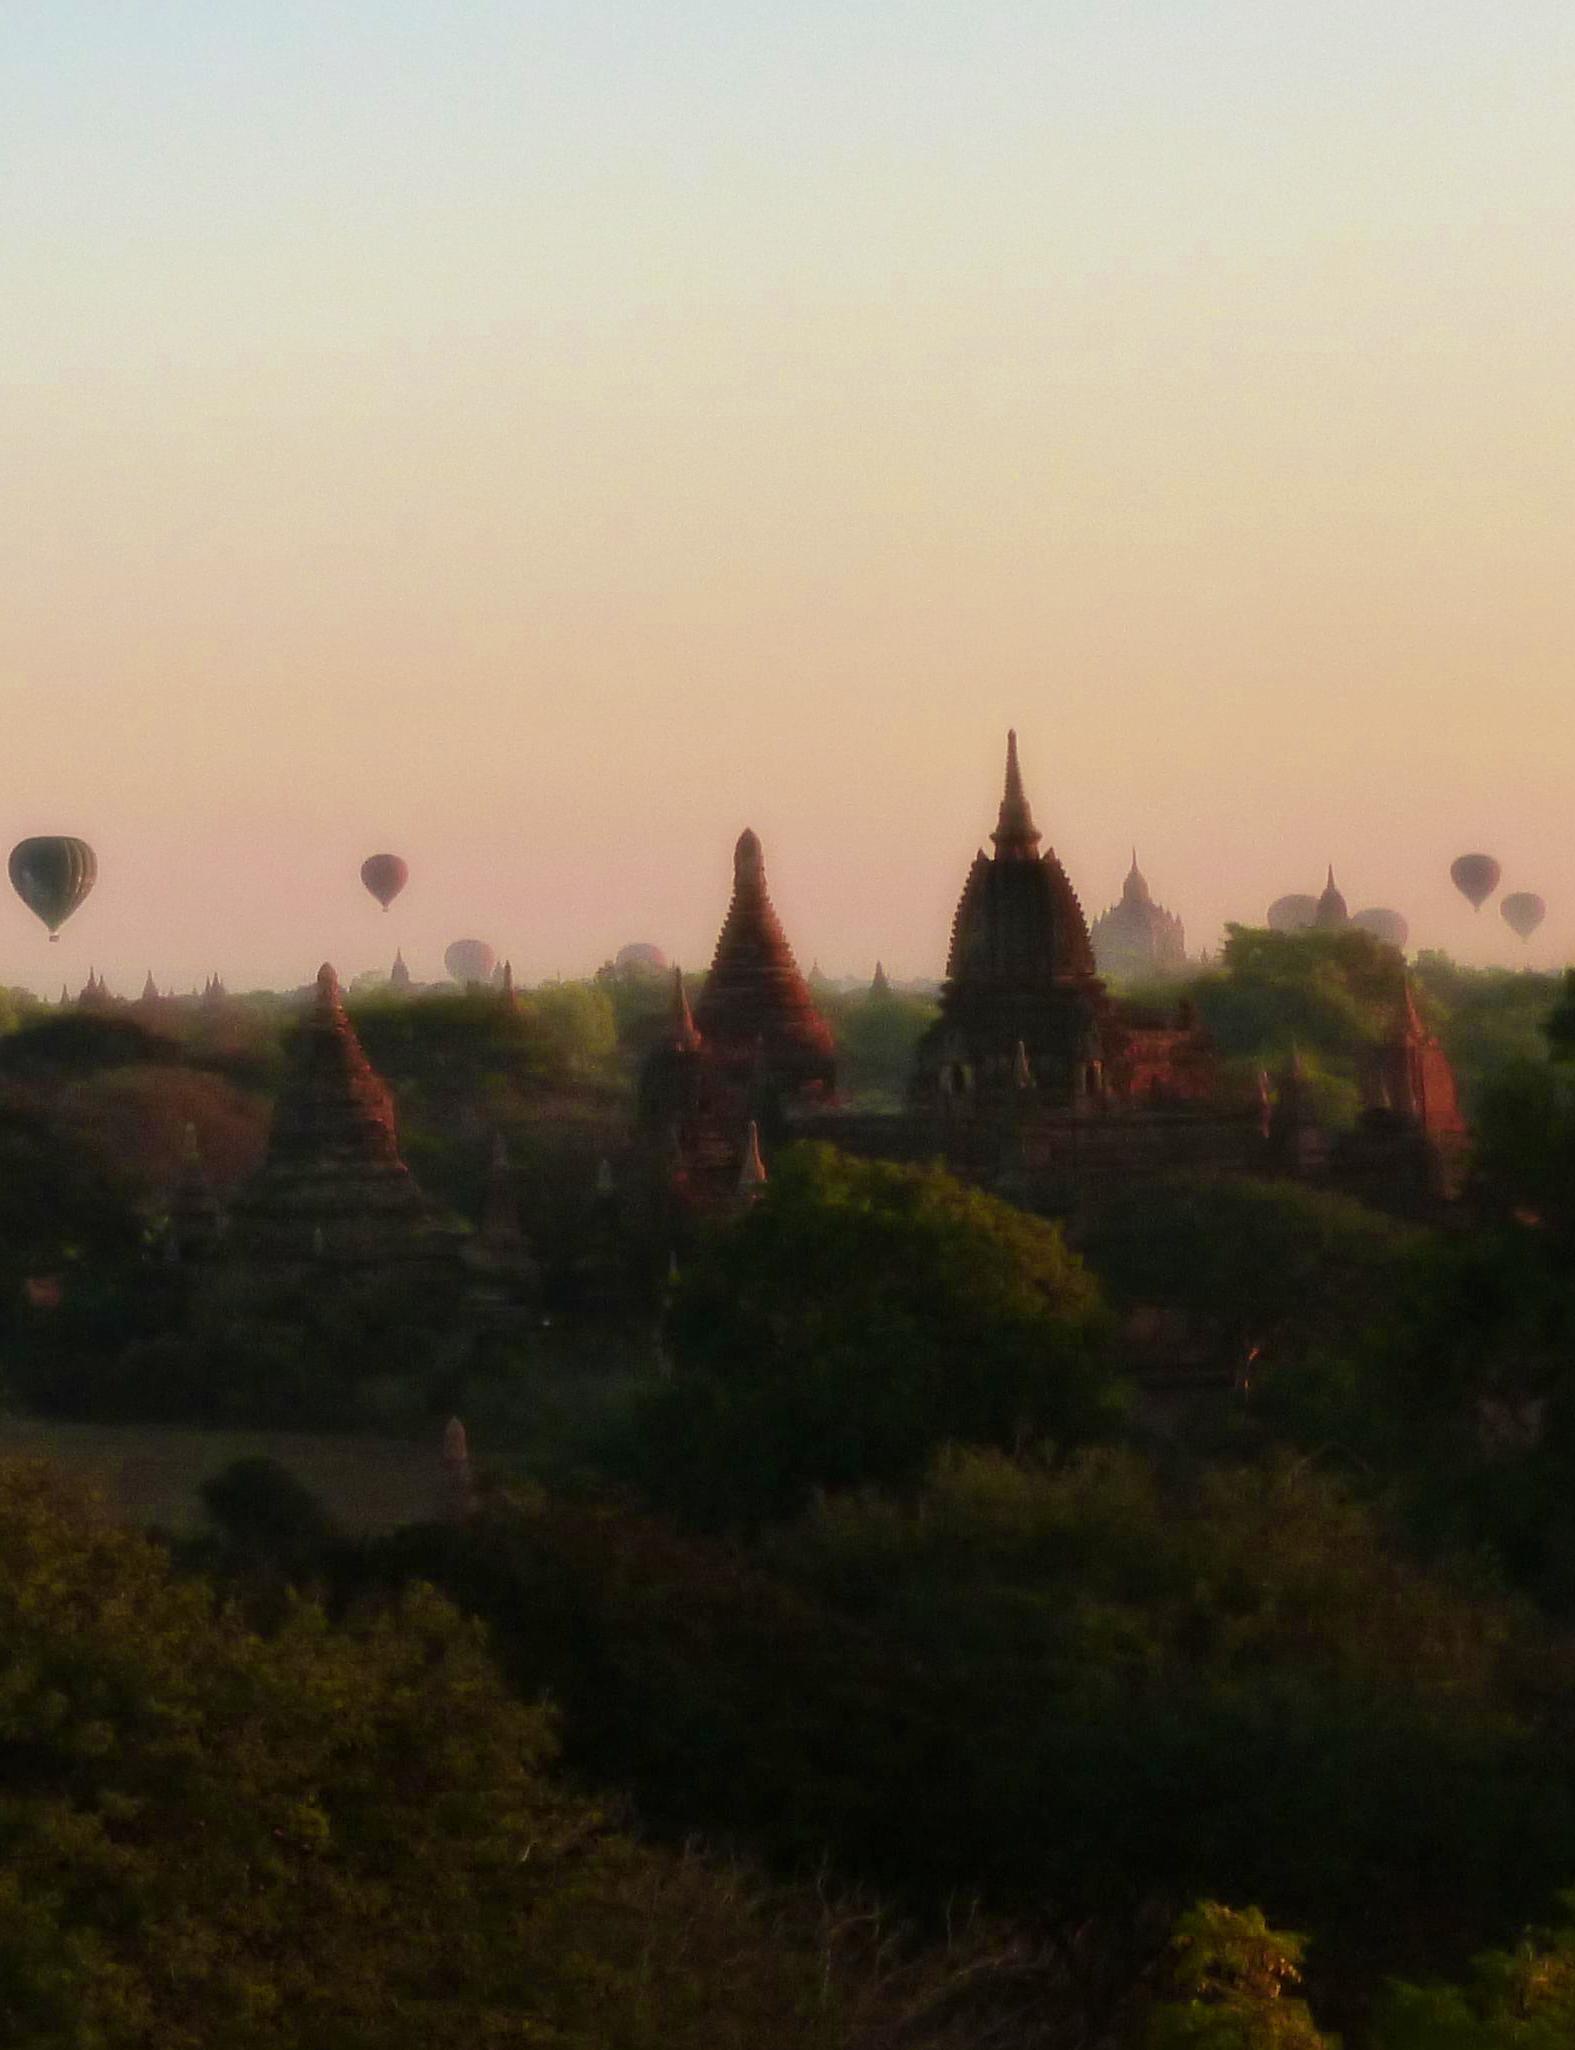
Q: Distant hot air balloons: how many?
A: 8